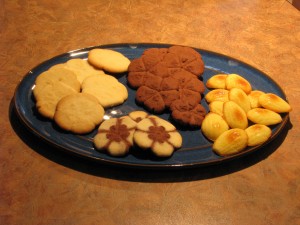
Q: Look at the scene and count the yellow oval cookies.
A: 12